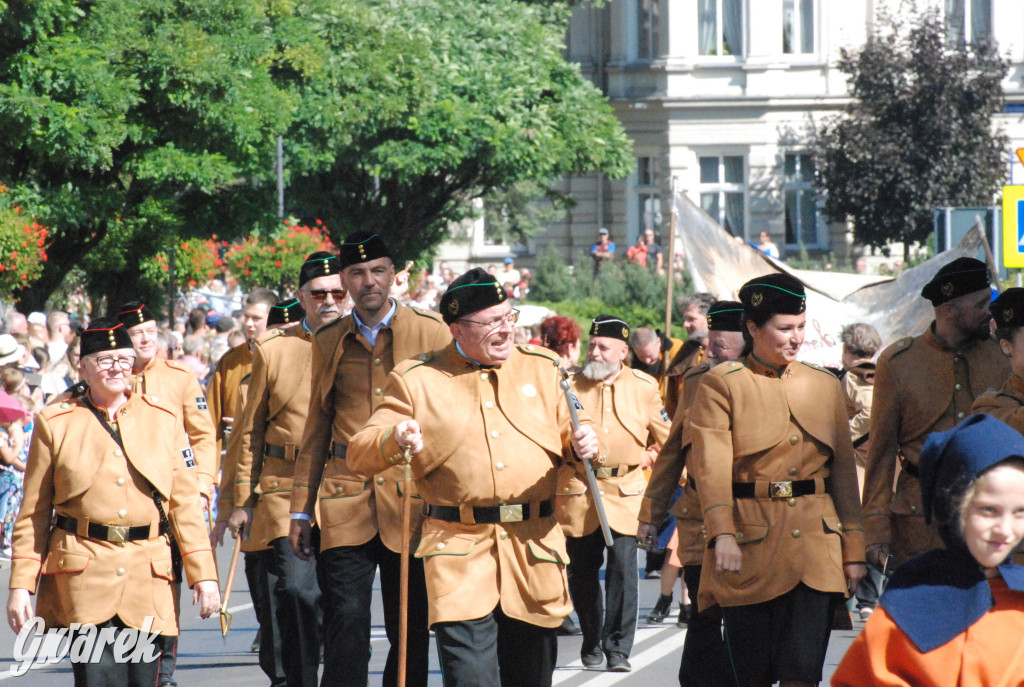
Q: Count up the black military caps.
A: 11